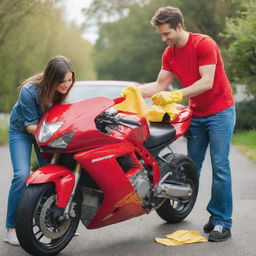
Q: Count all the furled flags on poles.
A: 0